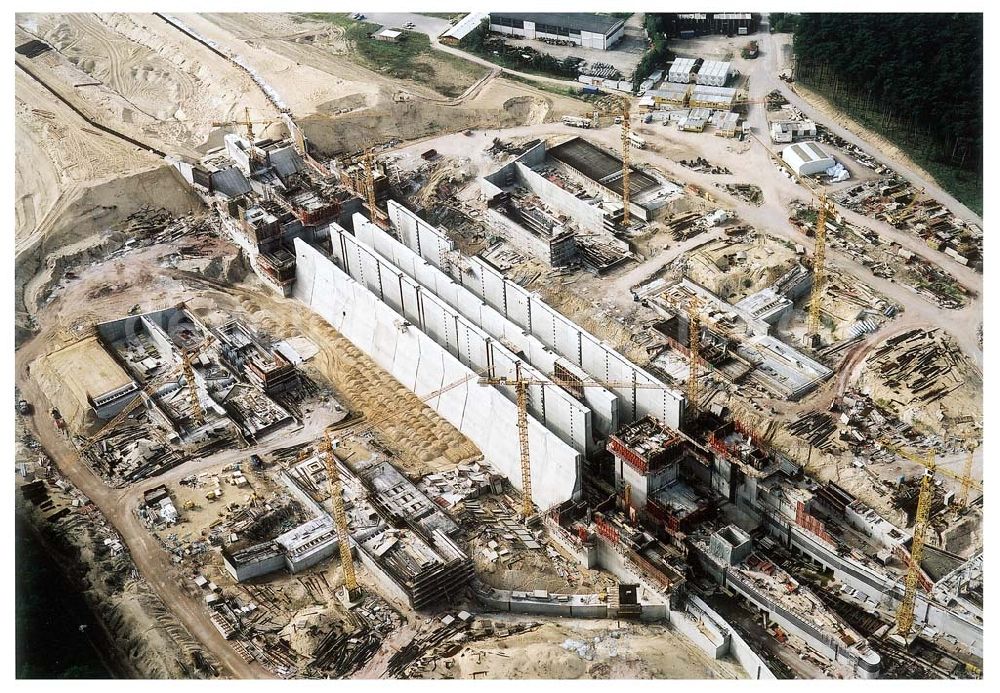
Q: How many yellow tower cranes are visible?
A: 10